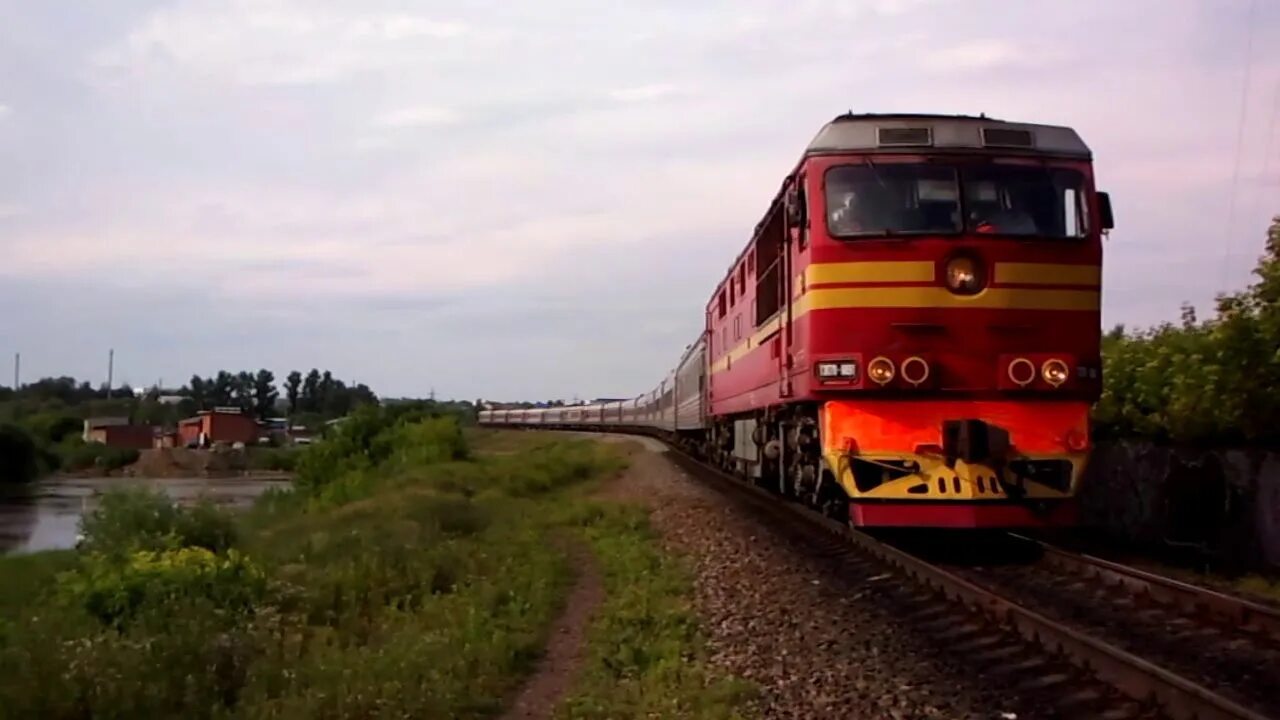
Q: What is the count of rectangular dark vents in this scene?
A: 2